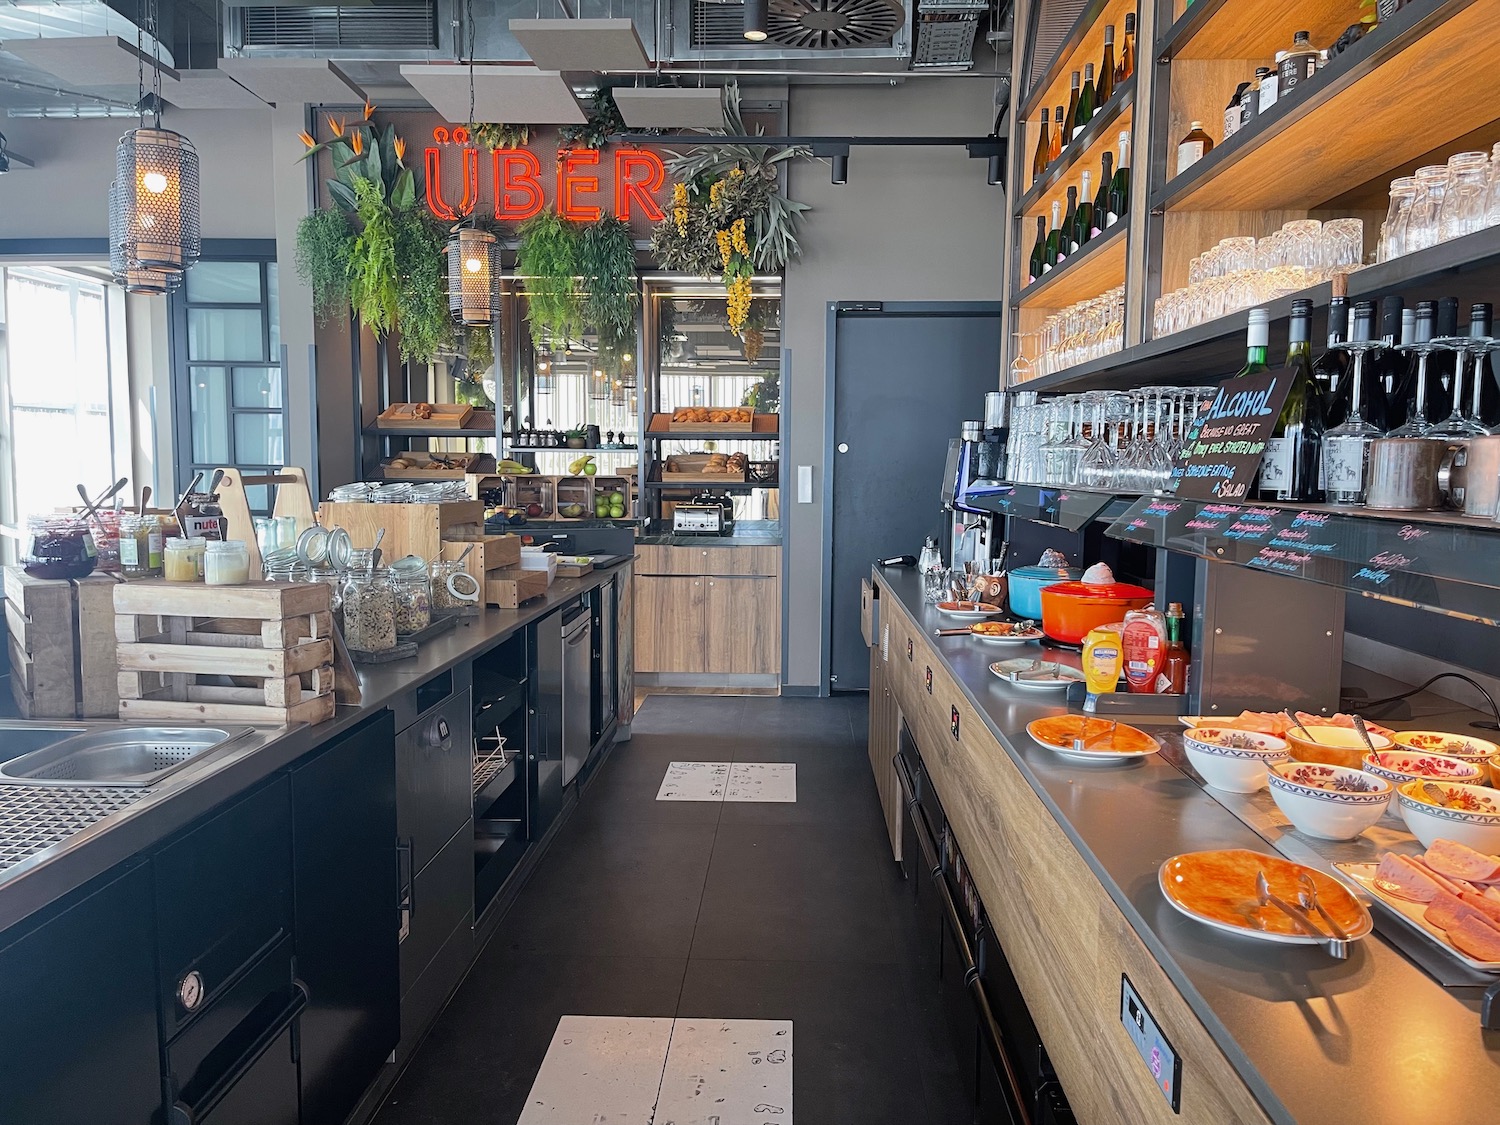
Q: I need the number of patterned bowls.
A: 5